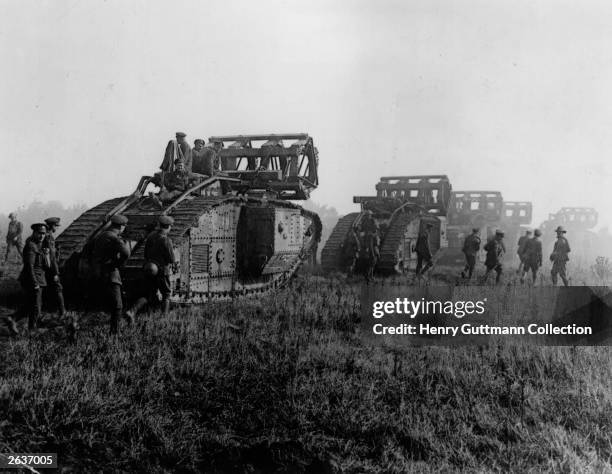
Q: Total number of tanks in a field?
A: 5